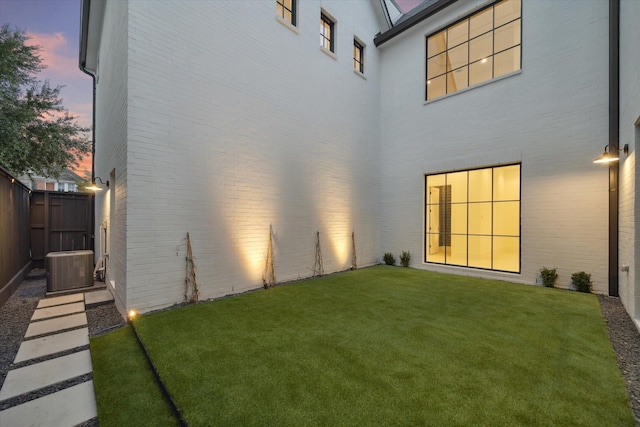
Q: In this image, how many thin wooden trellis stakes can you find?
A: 4